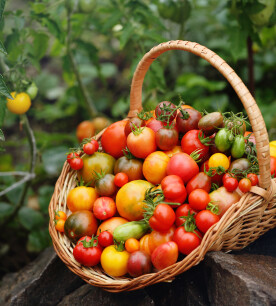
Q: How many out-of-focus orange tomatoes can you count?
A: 2